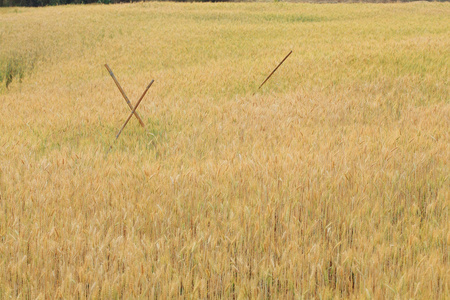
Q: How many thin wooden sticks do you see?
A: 3